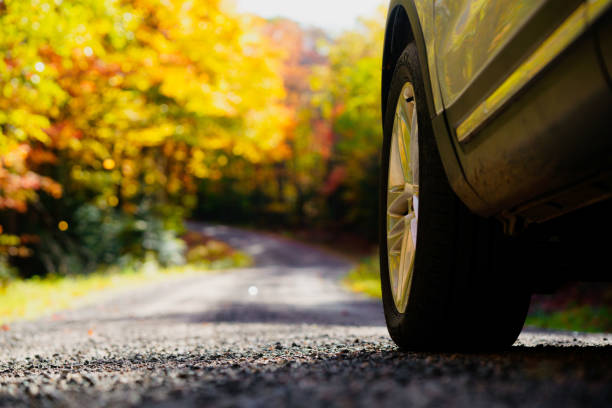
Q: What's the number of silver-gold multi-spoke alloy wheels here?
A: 1